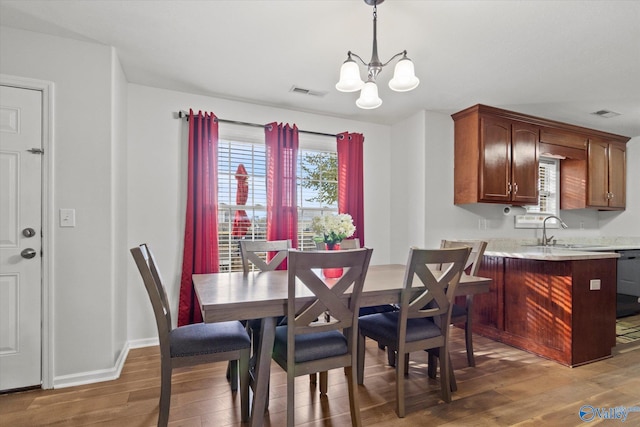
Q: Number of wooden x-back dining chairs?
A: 6